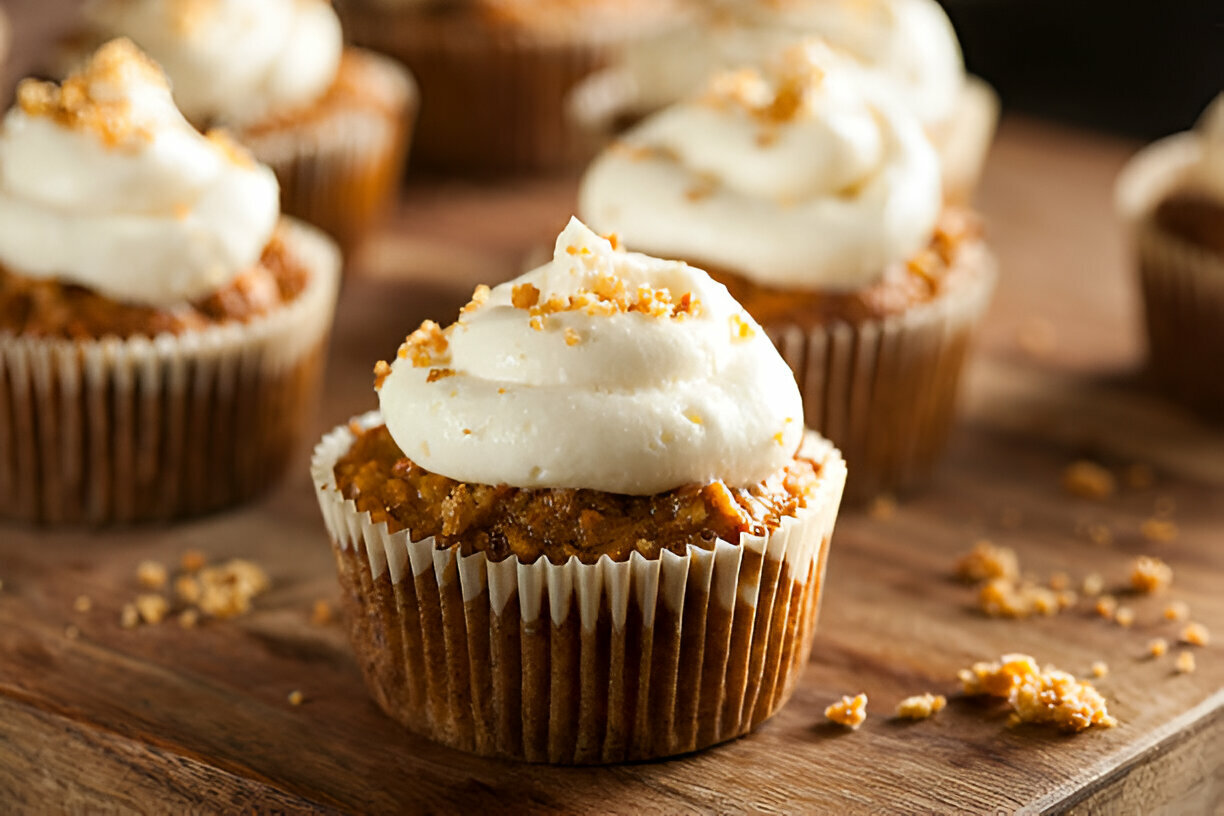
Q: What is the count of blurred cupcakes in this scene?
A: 6